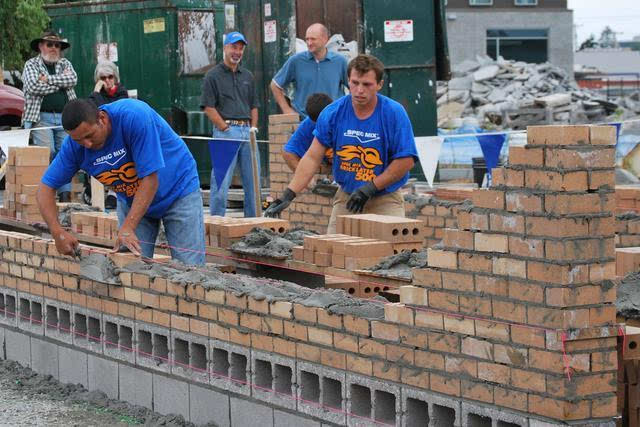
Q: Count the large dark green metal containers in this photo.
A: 2